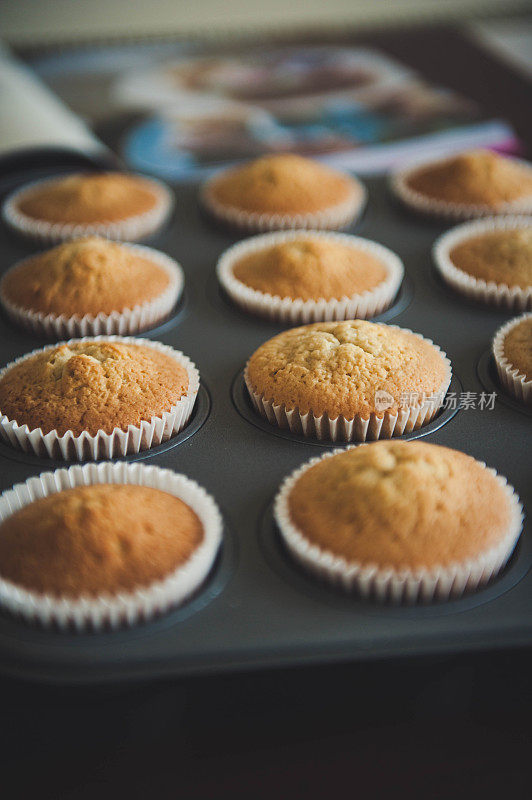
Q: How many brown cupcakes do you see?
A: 11